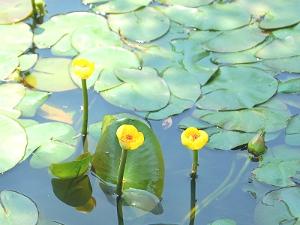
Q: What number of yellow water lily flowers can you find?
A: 3